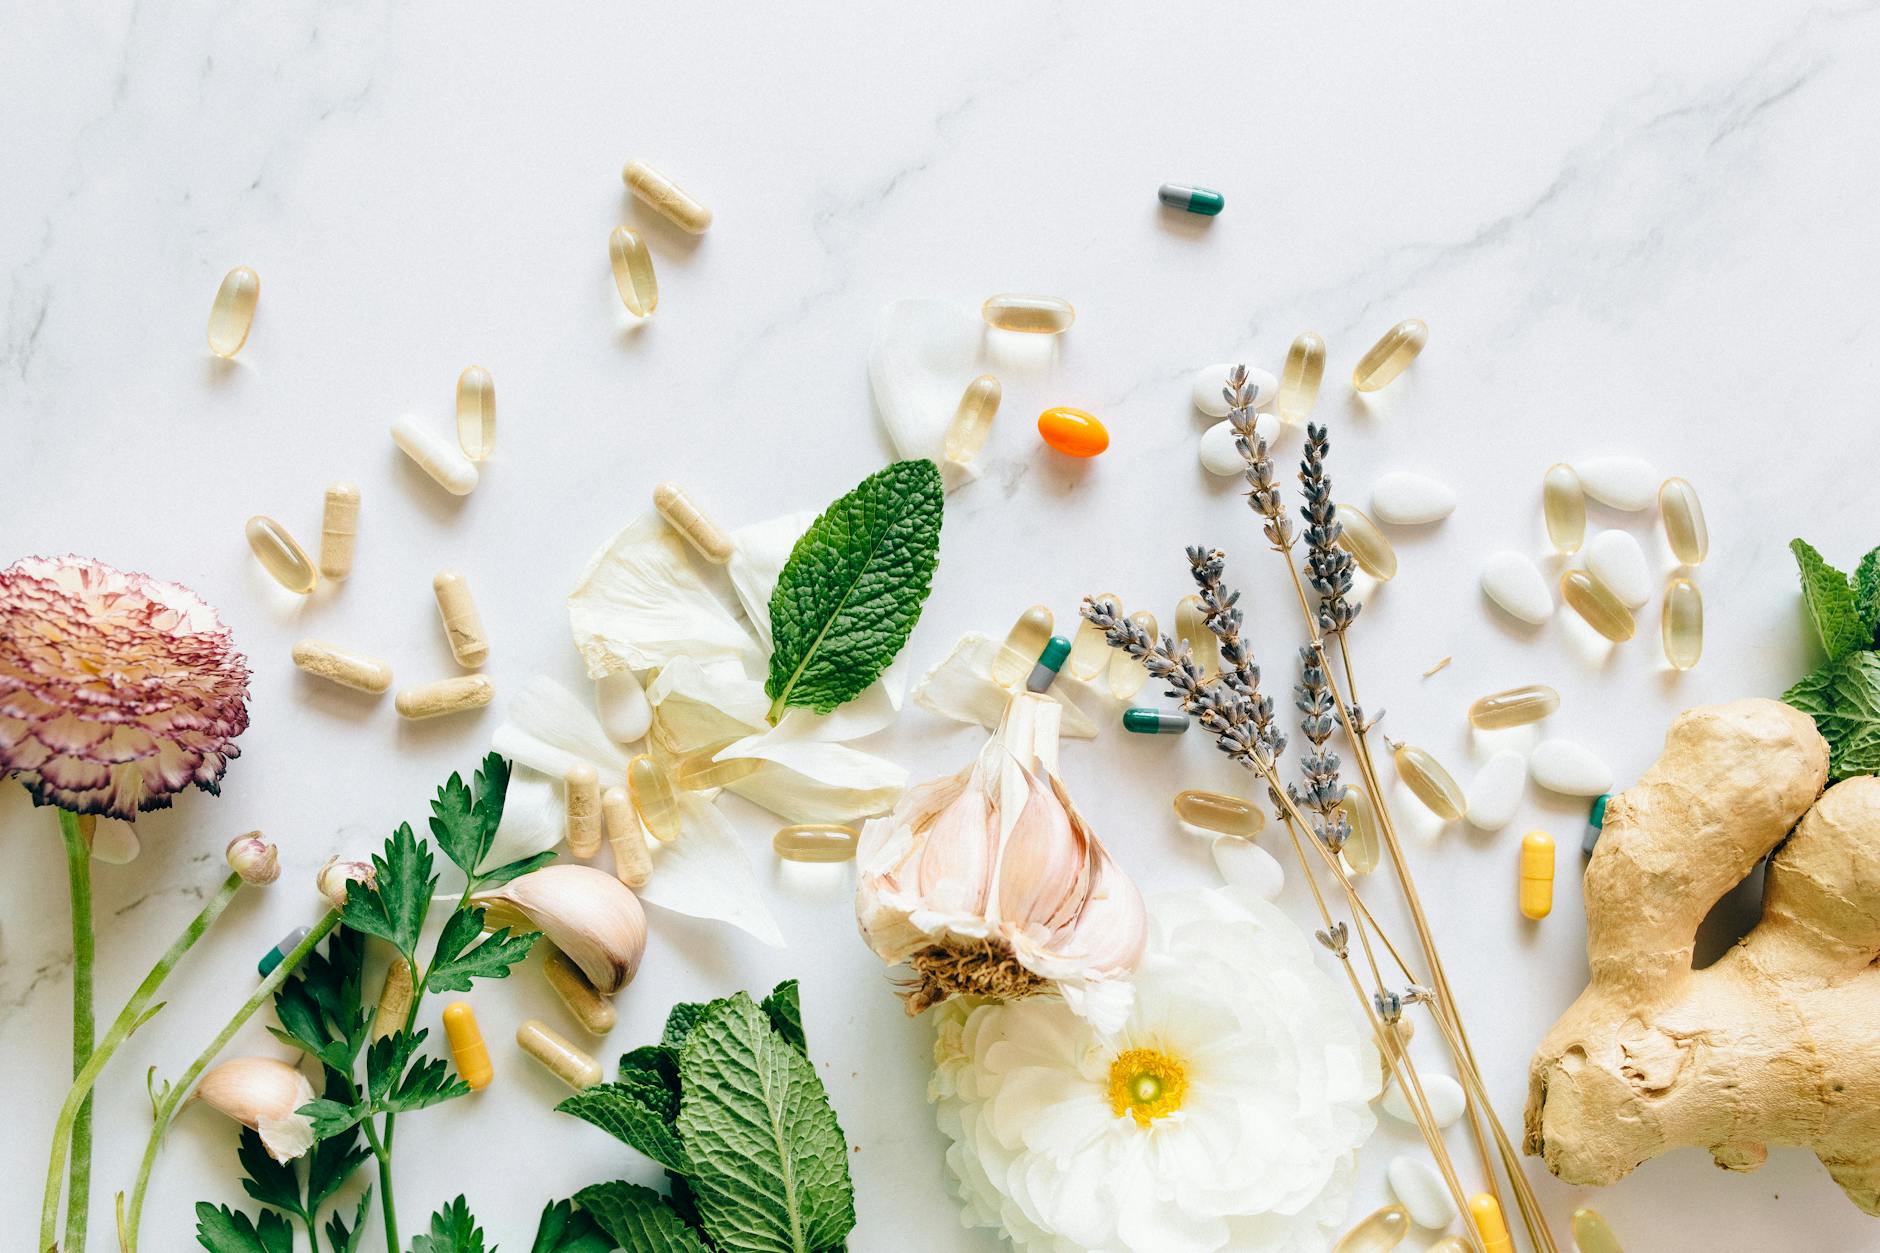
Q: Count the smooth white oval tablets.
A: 13